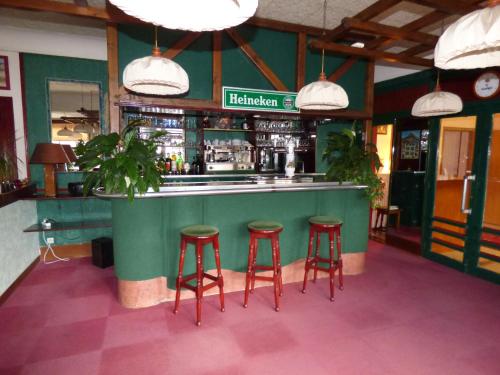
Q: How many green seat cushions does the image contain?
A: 3